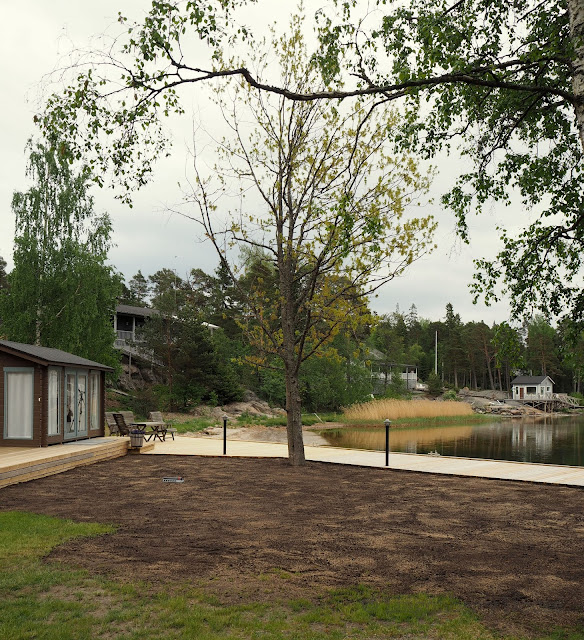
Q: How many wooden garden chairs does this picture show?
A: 4